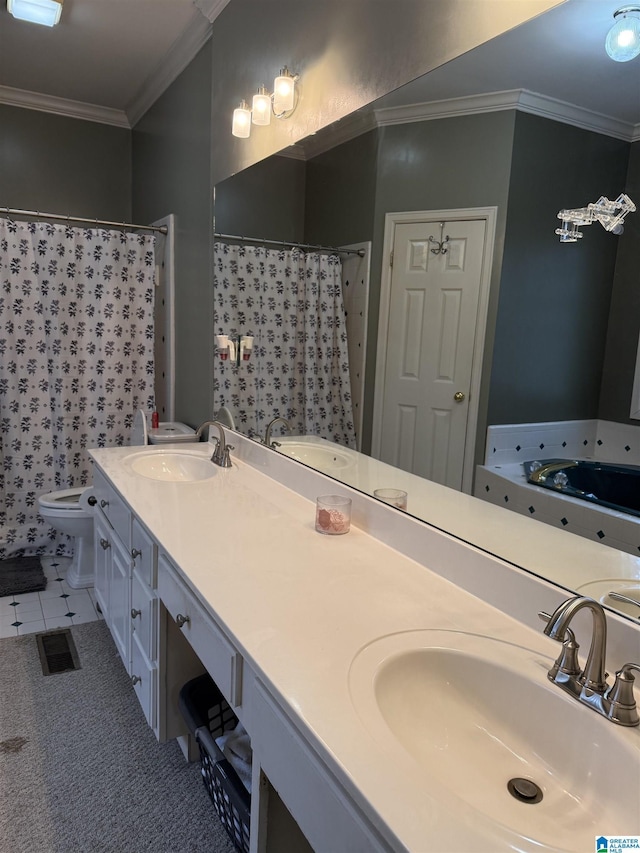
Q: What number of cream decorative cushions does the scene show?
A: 0